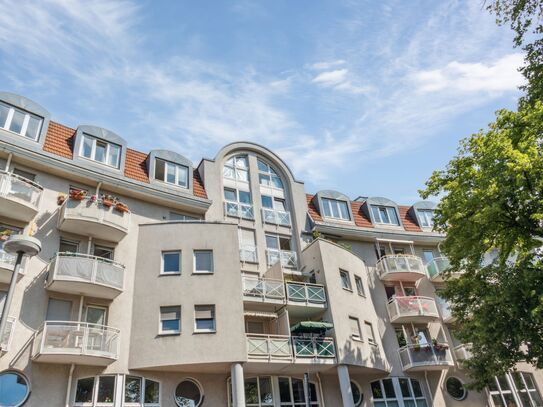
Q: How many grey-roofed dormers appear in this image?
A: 6